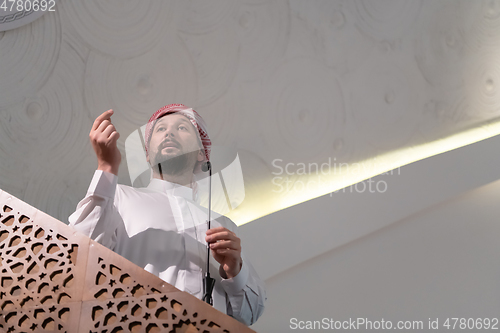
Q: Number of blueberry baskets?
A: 0